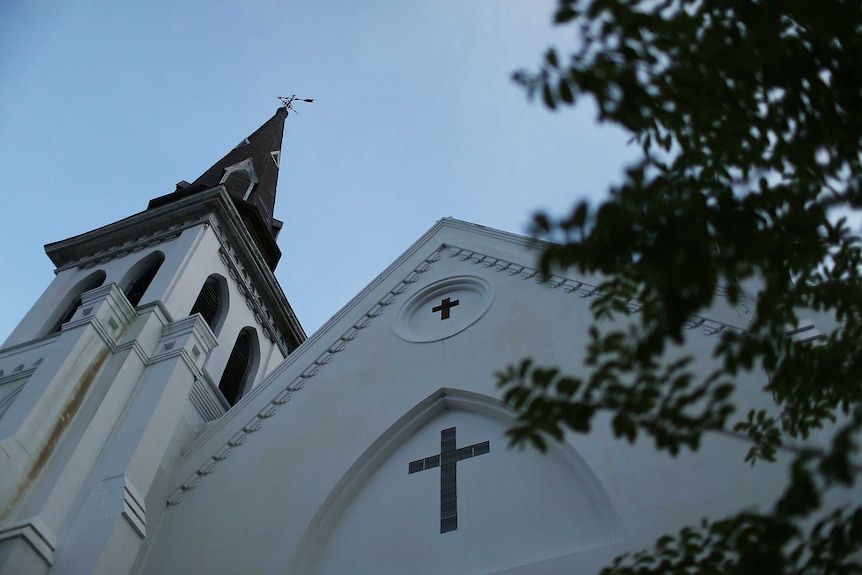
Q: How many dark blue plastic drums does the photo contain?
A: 0